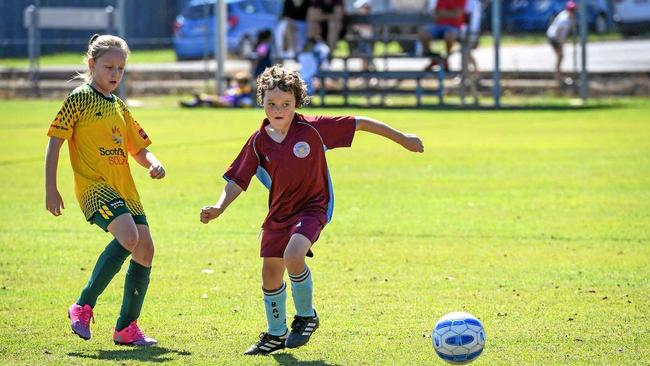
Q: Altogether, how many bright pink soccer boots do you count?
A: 2